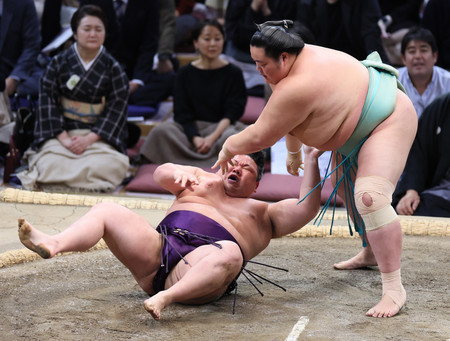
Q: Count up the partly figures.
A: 2